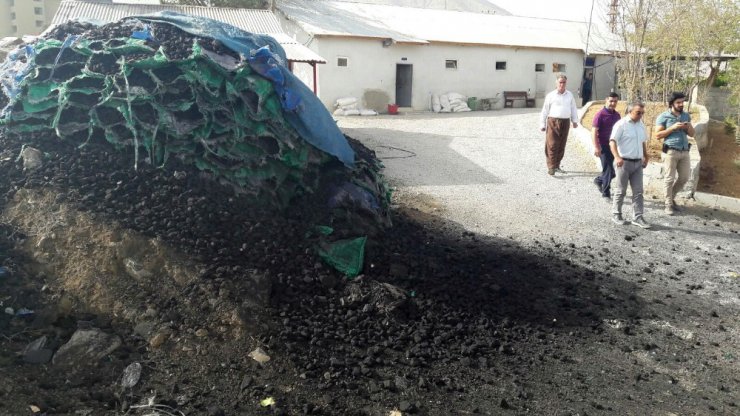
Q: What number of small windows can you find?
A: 5